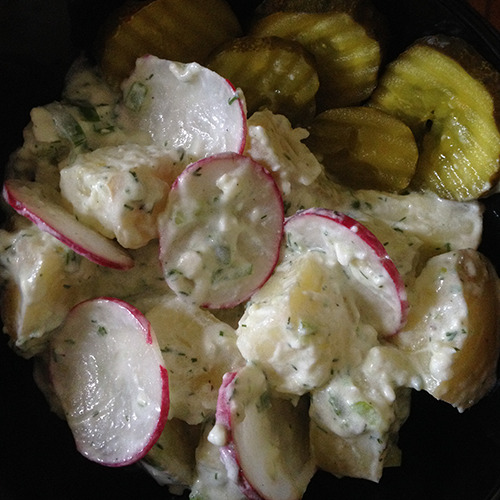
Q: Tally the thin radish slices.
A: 6